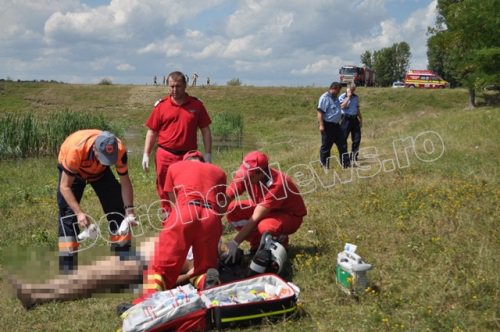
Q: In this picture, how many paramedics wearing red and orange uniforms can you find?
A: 4